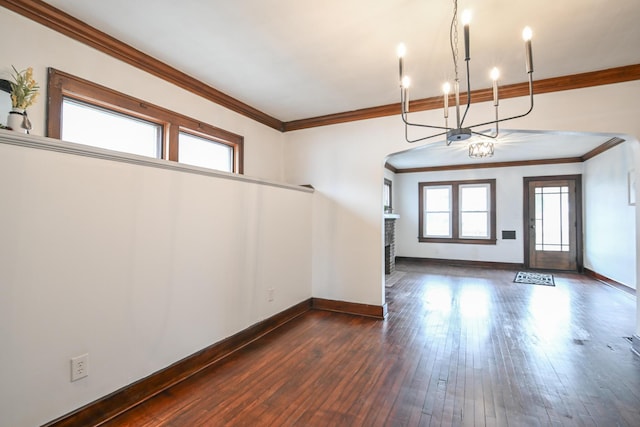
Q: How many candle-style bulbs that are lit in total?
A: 6